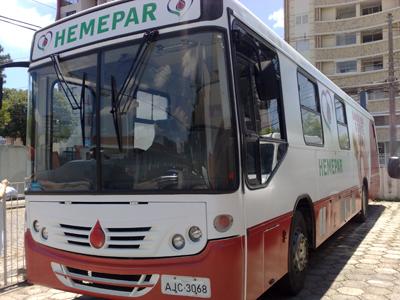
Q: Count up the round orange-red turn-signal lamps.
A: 1